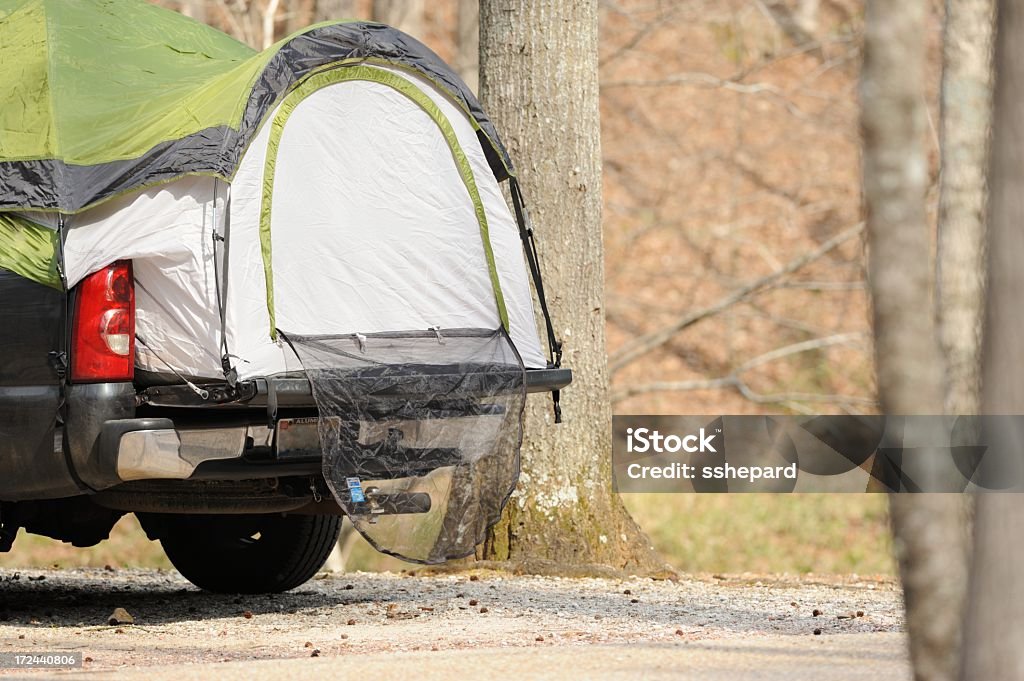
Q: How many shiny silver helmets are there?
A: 0